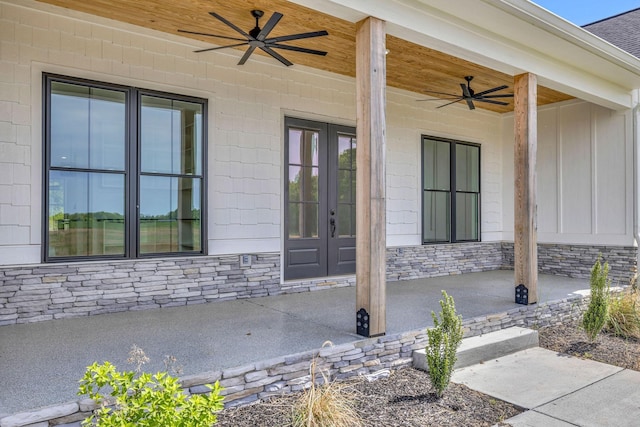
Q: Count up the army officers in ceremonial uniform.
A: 0